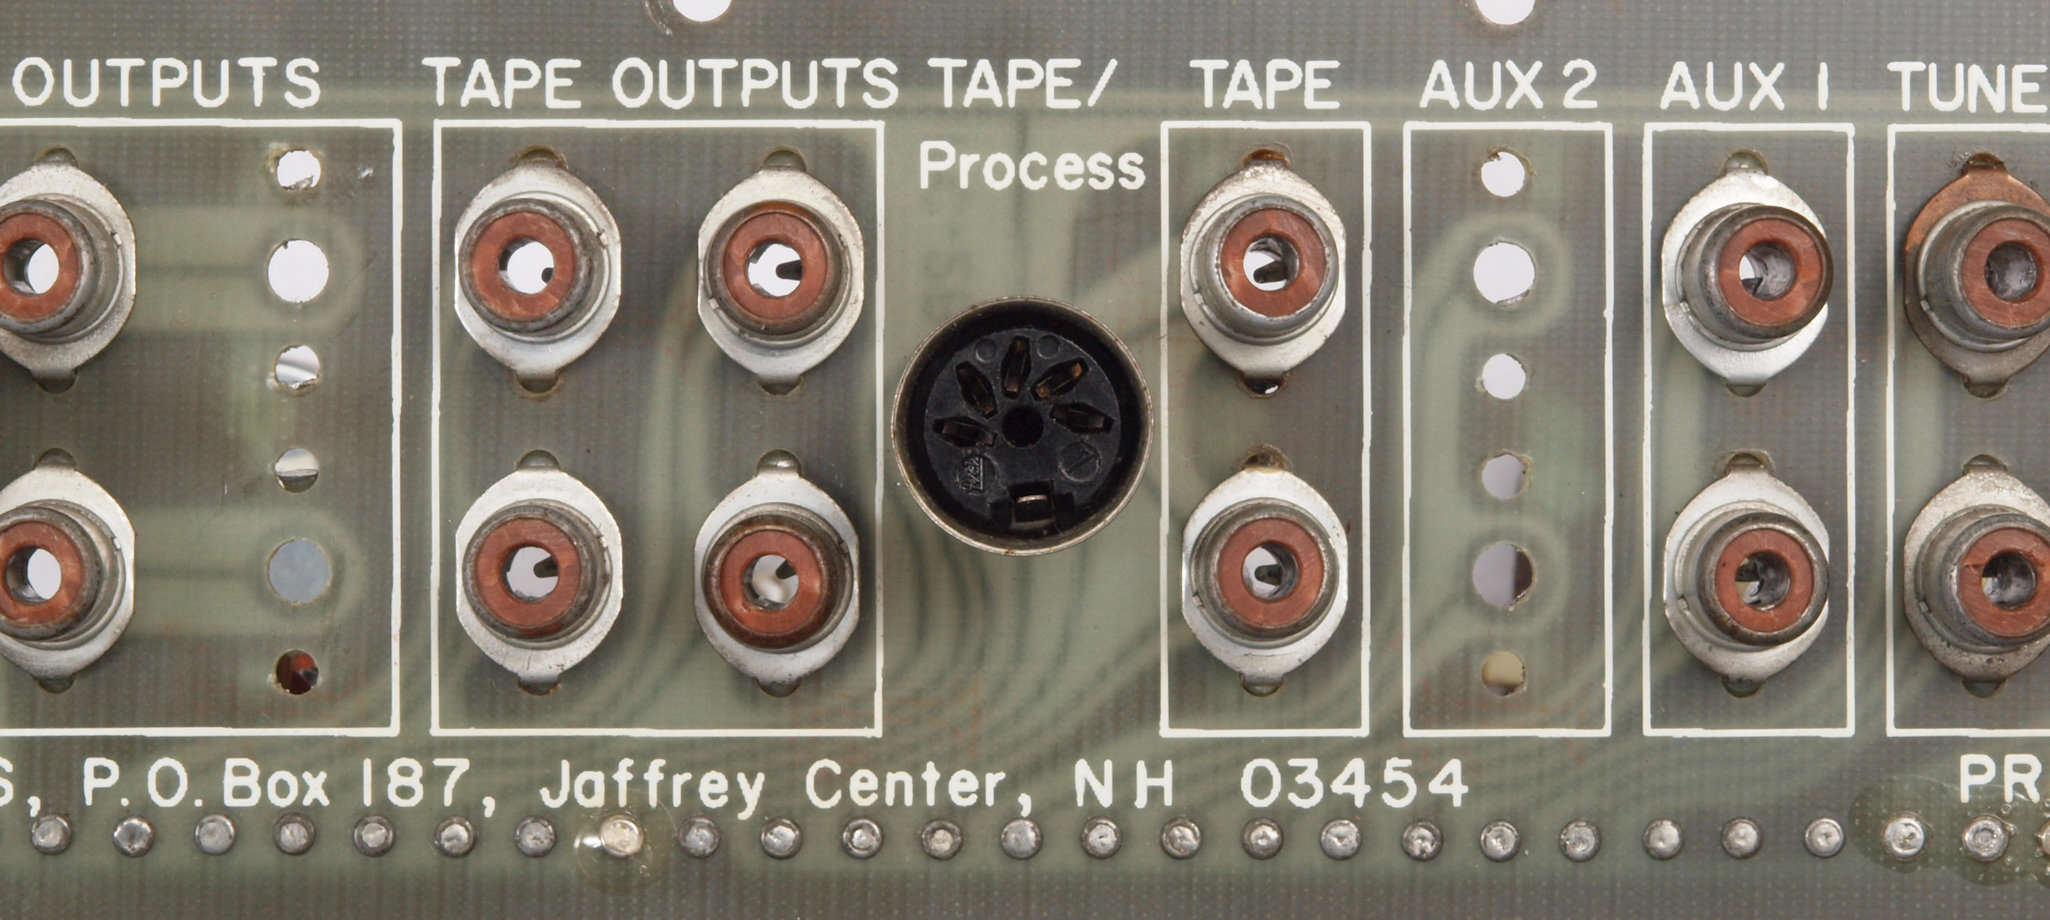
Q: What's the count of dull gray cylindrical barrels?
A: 12